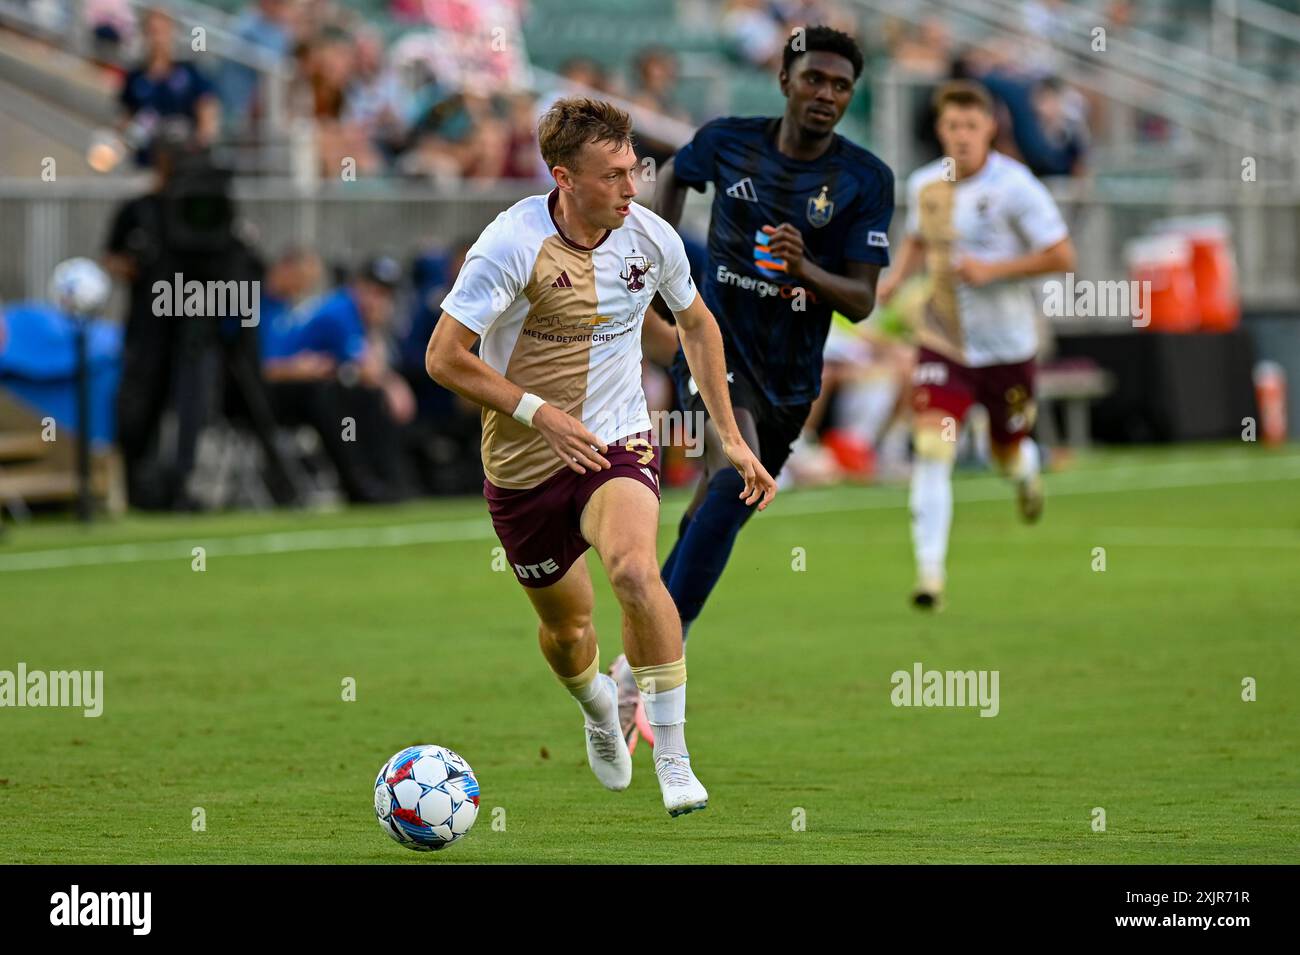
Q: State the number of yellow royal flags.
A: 0